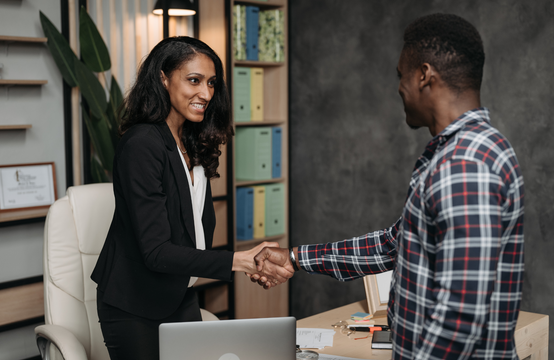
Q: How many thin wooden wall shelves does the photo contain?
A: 3